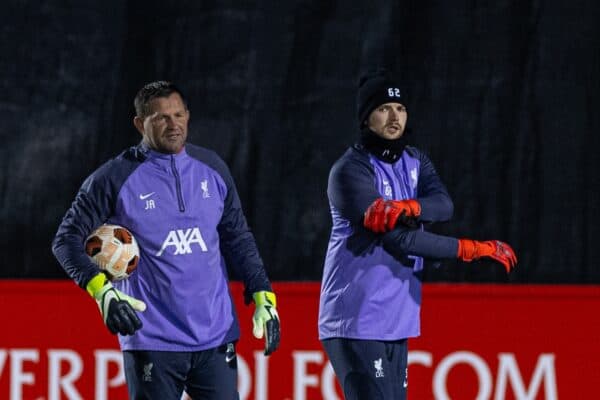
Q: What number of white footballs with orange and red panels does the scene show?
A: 1